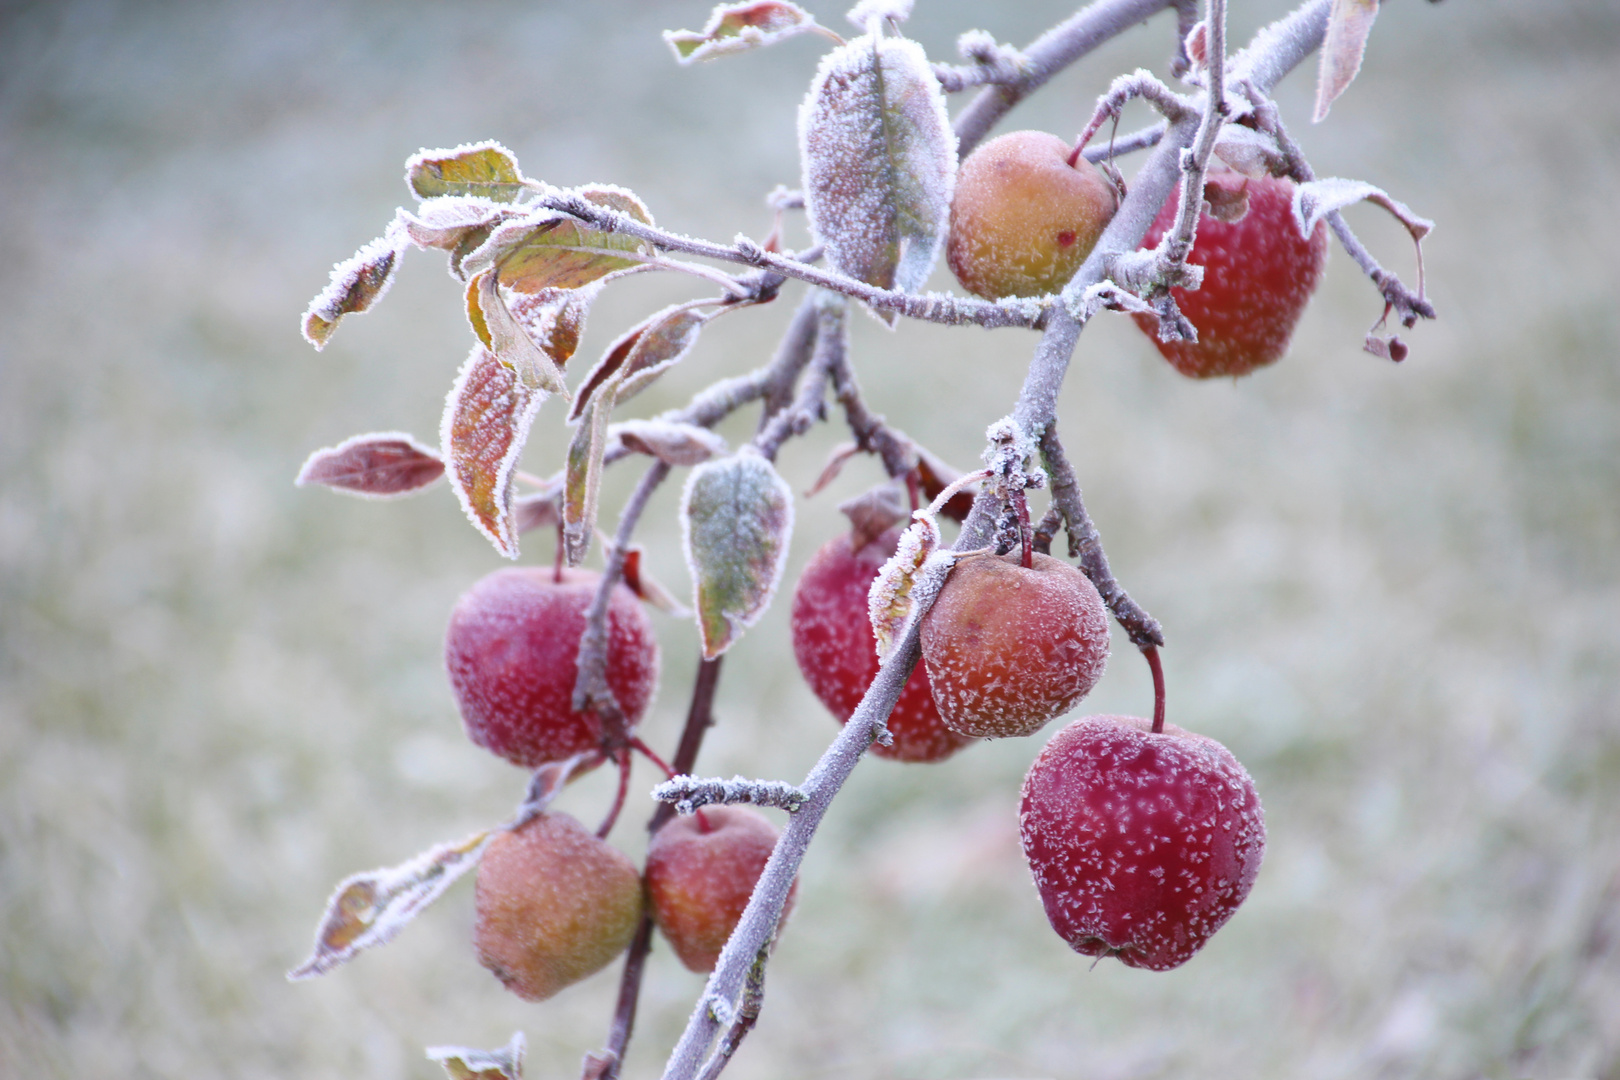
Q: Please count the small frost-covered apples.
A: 8